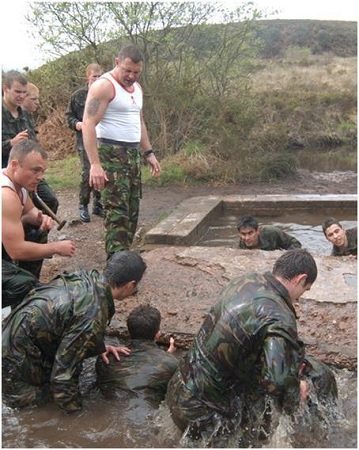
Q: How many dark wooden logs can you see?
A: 0